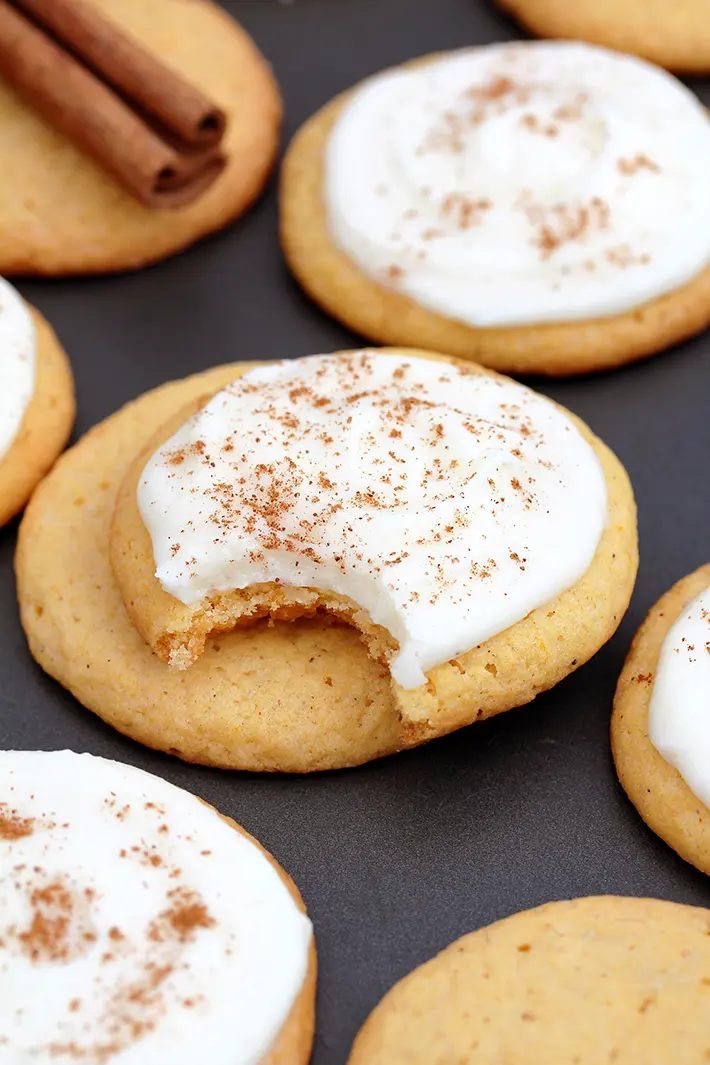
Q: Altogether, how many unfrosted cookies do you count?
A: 4